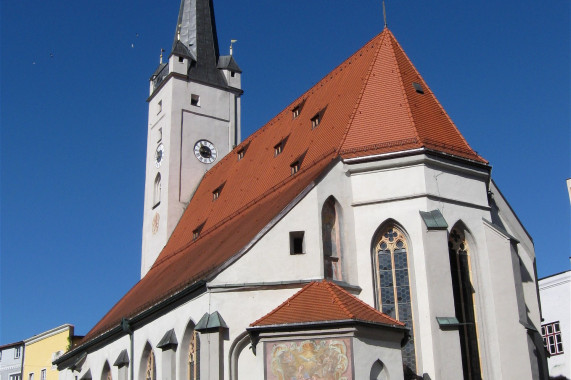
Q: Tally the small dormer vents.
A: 7